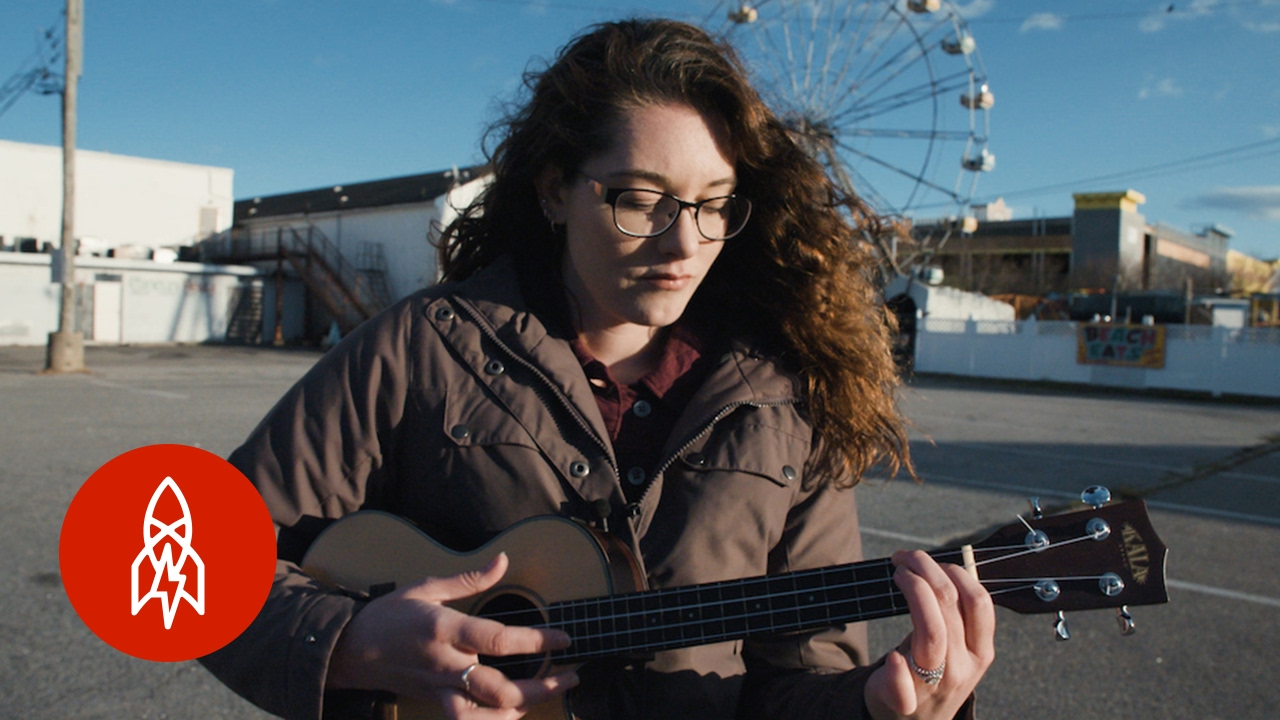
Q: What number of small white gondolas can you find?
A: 7